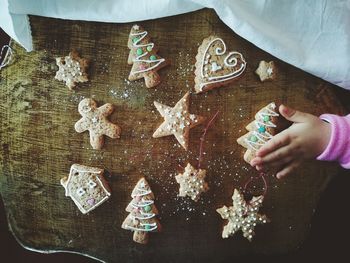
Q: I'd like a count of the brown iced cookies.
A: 11